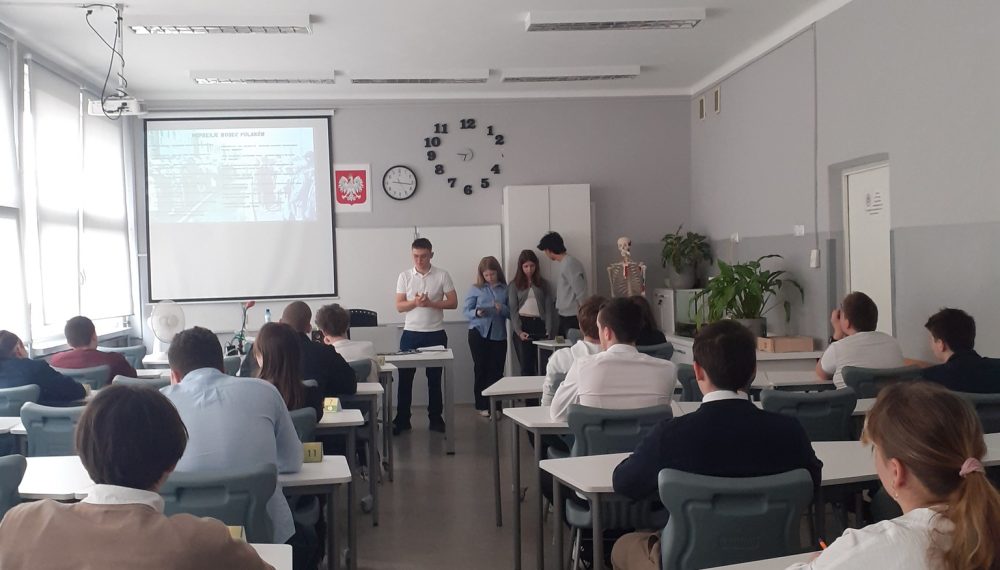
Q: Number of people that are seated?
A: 14